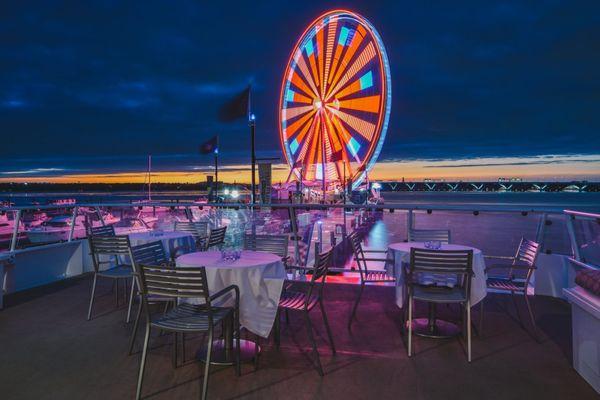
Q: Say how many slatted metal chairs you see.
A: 12